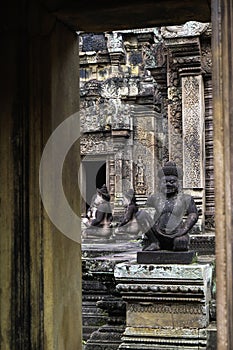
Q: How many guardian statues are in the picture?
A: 3